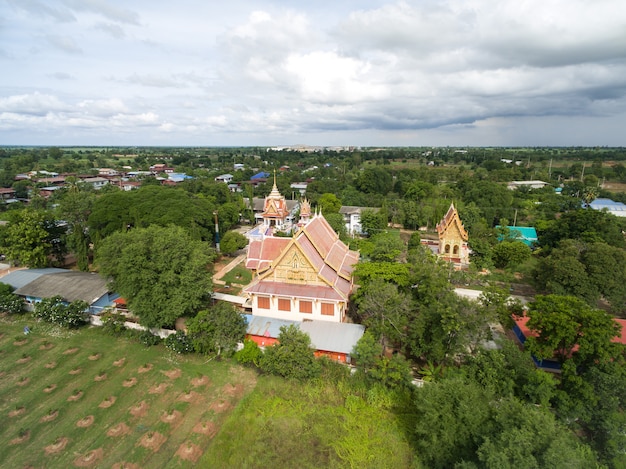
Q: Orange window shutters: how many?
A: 4